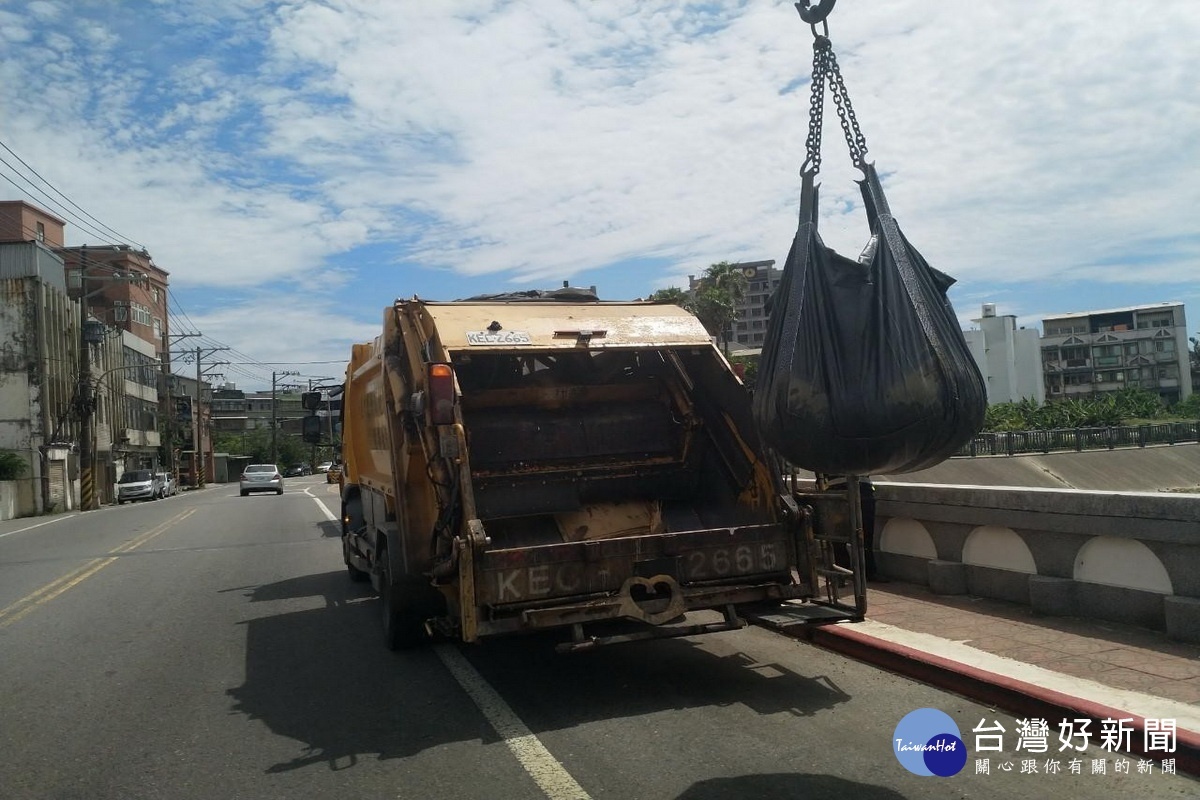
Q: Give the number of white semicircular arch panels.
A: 3